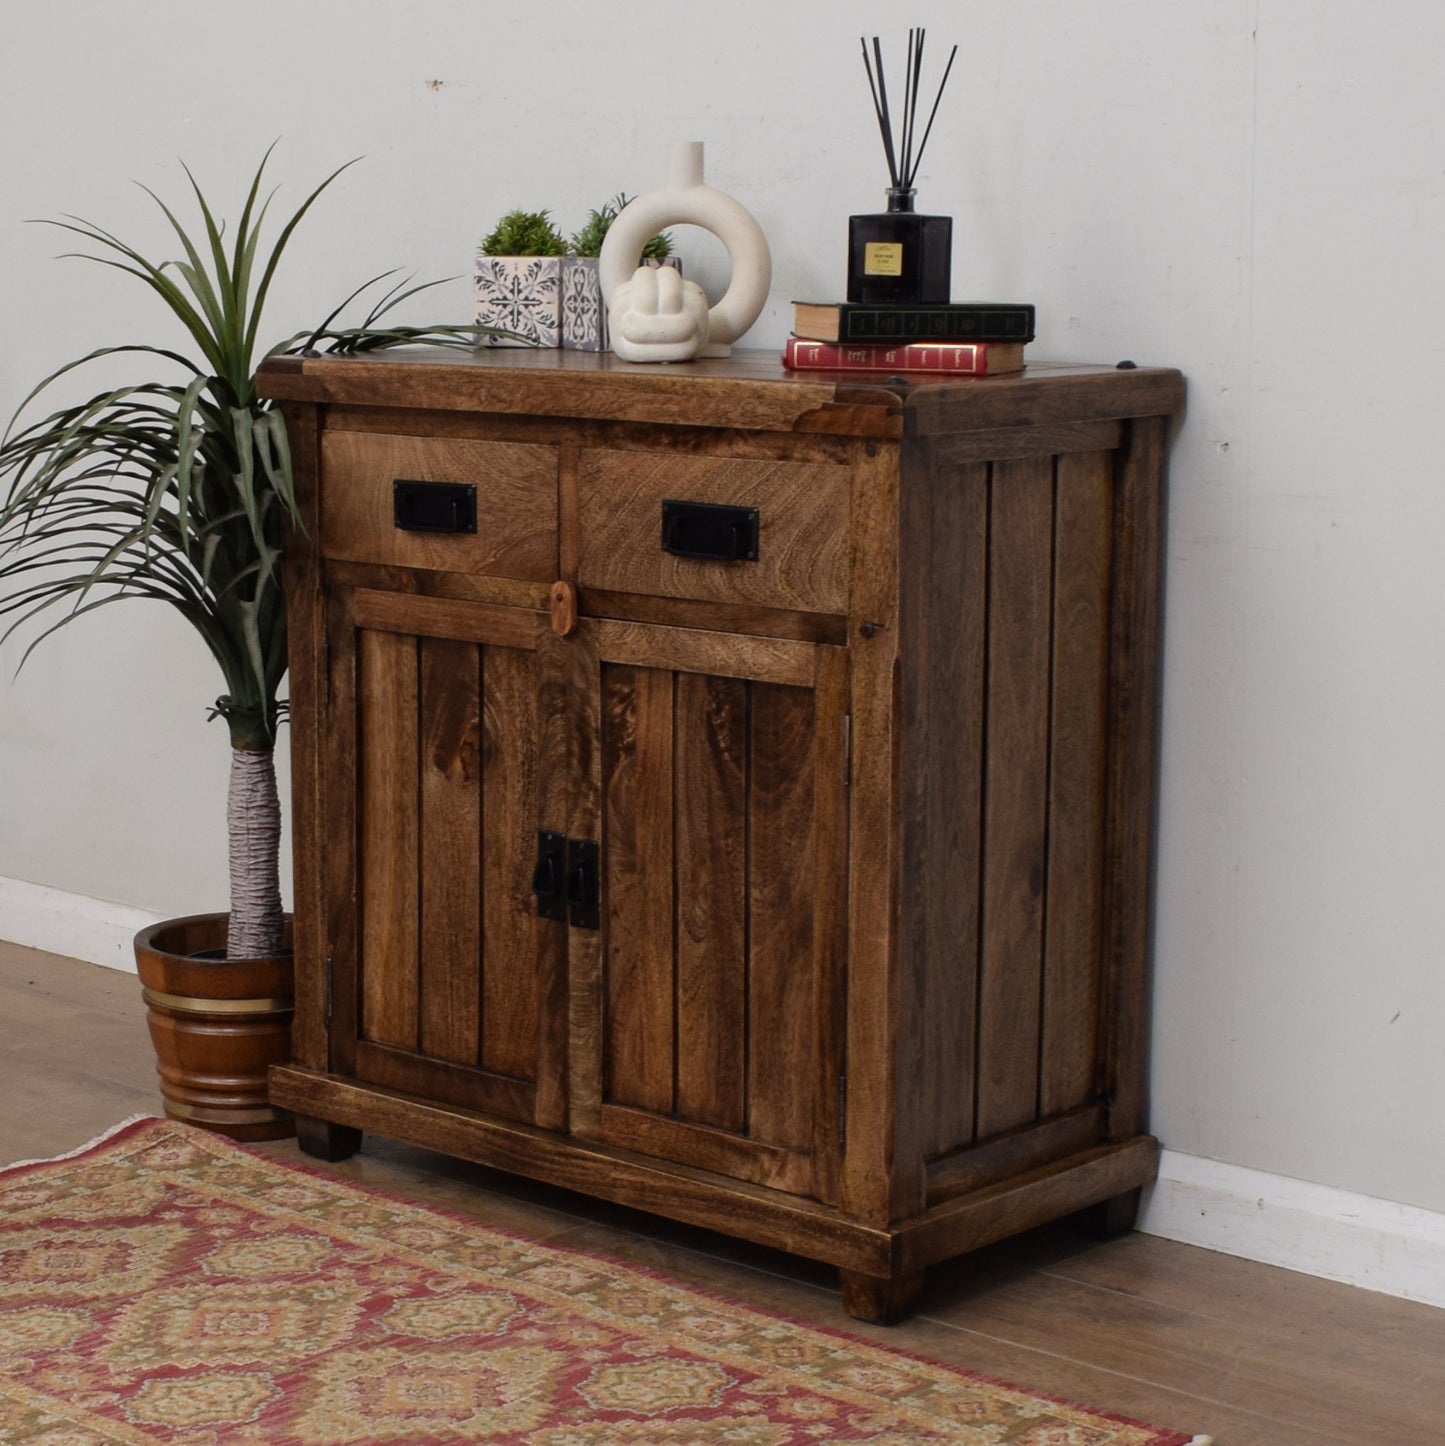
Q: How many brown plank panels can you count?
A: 9